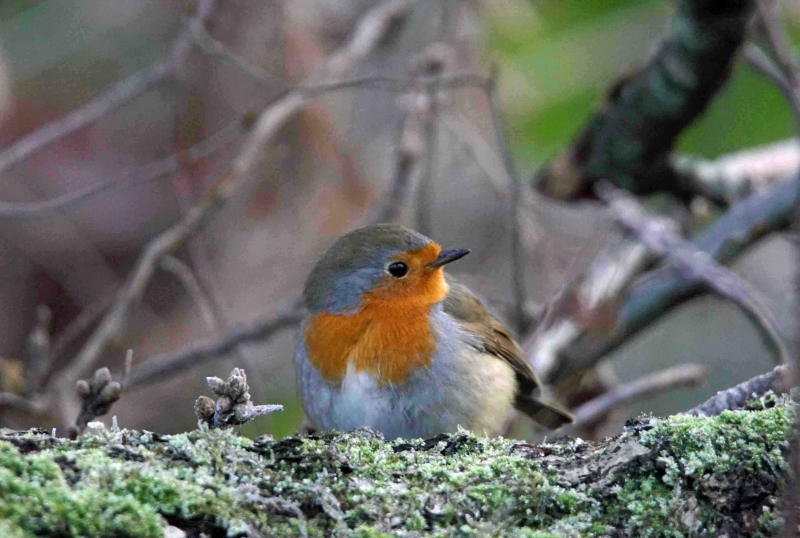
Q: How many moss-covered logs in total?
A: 1